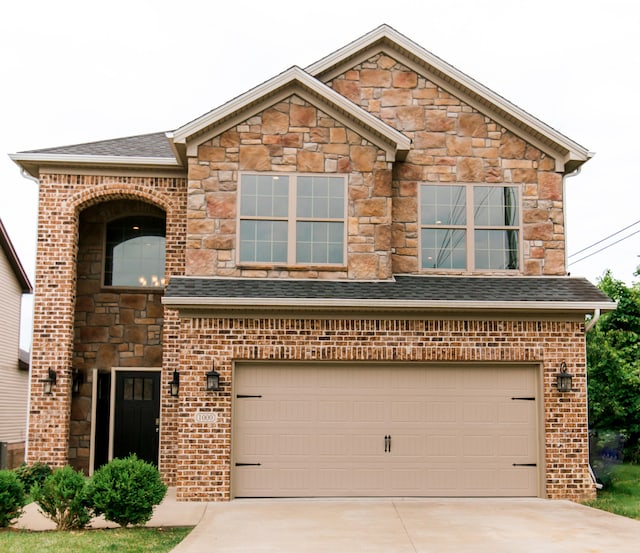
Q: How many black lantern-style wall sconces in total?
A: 5